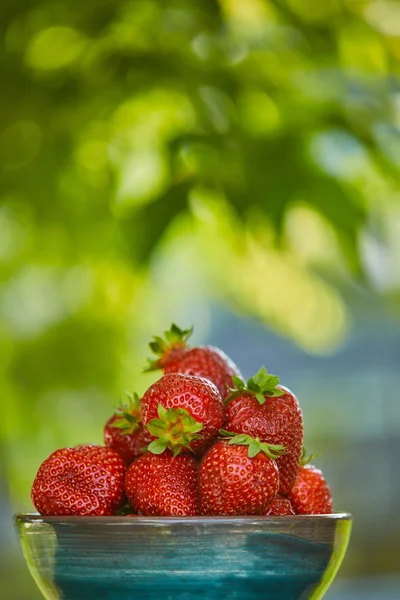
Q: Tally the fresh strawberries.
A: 9